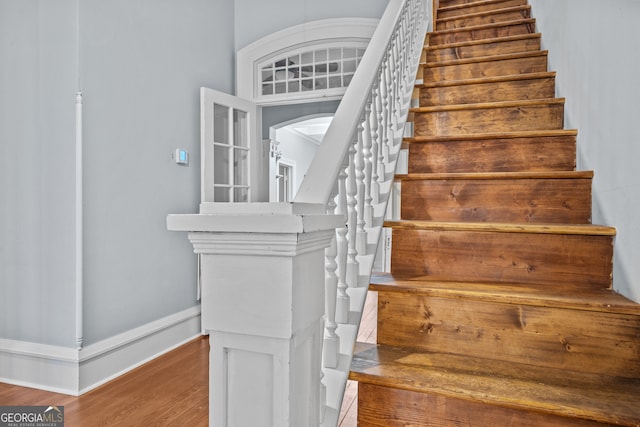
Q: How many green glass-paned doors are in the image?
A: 0